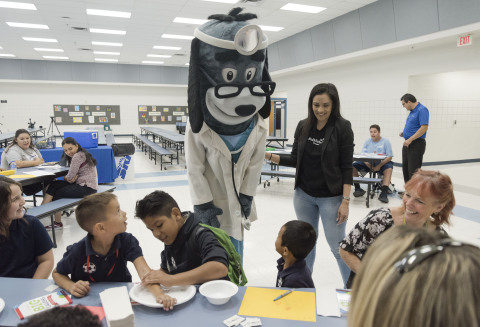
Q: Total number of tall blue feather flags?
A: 0